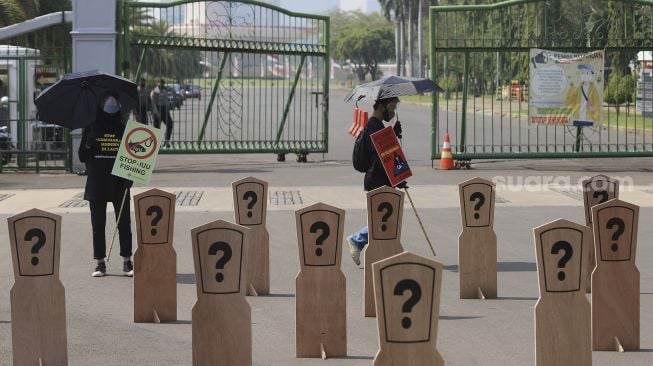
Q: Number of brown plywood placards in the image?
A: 11